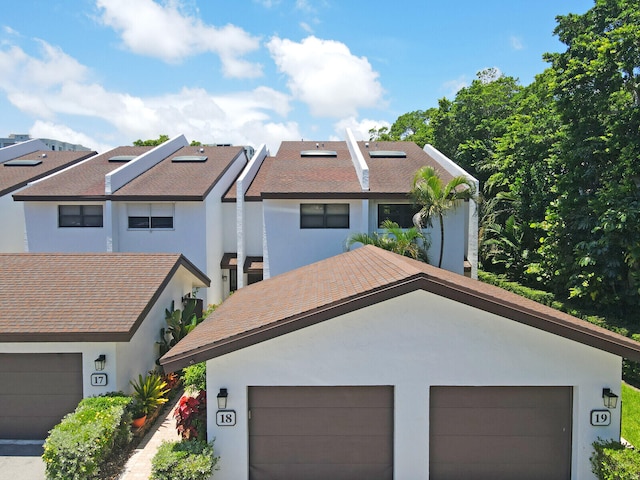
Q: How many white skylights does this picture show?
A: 5